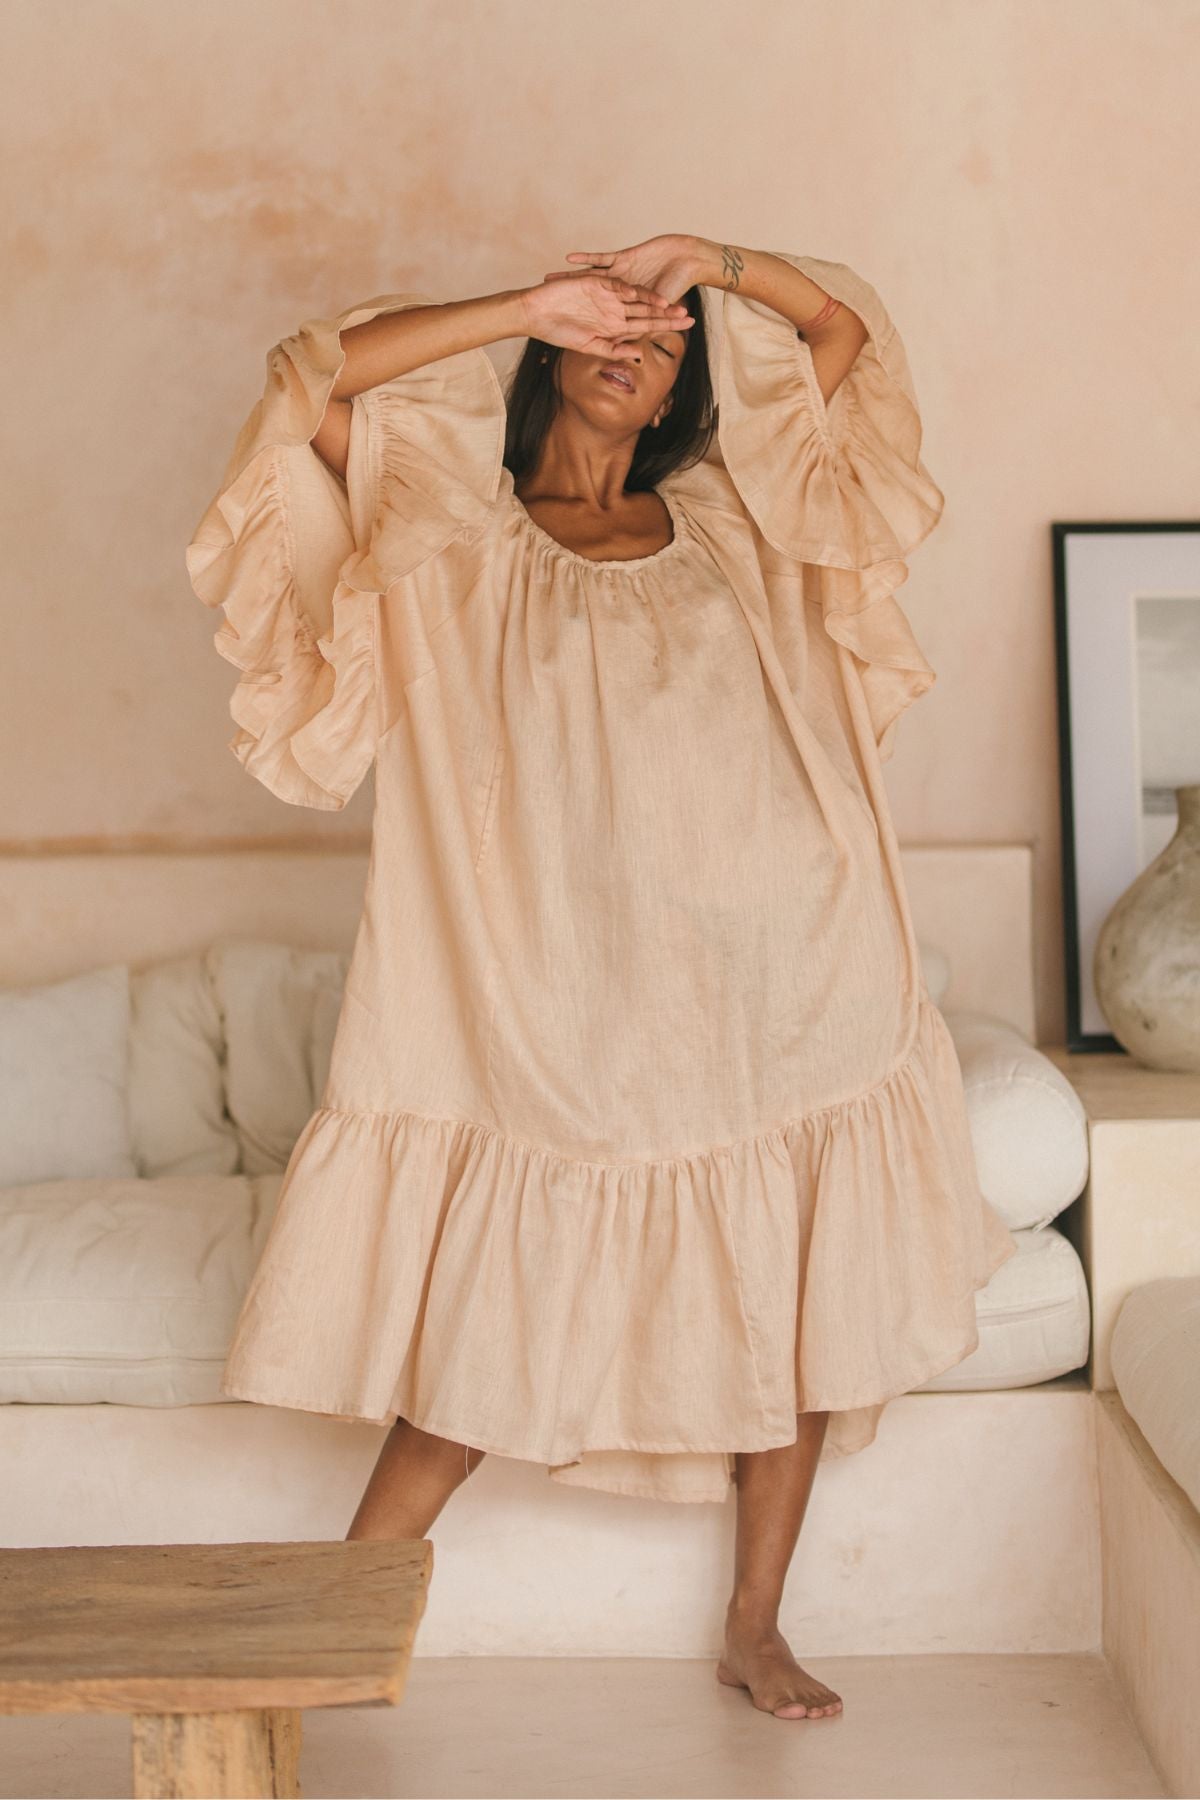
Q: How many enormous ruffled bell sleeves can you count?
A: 2